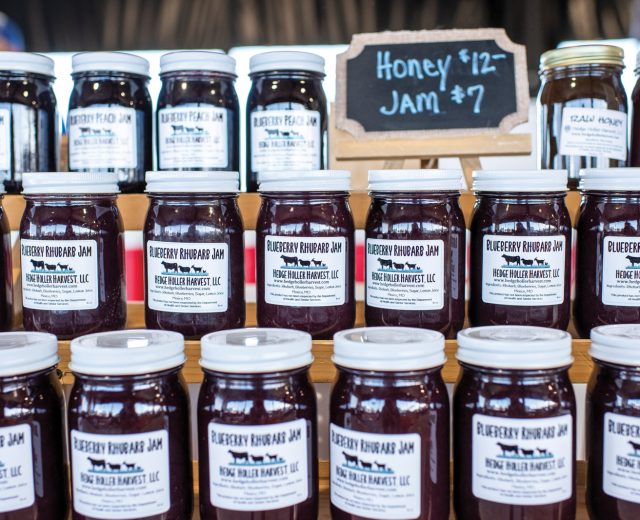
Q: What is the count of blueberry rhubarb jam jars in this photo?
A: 12